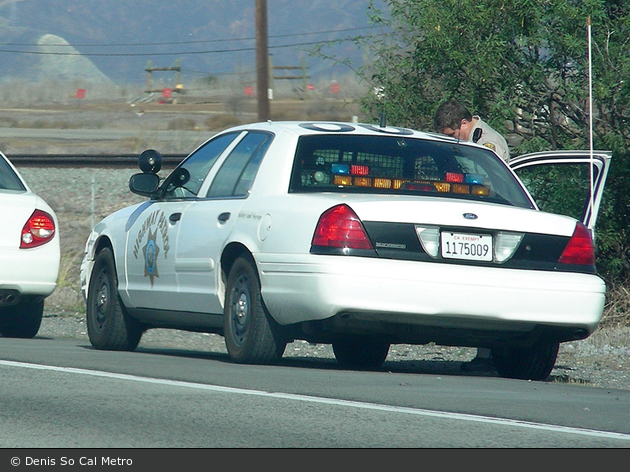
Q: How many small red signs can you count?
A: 5